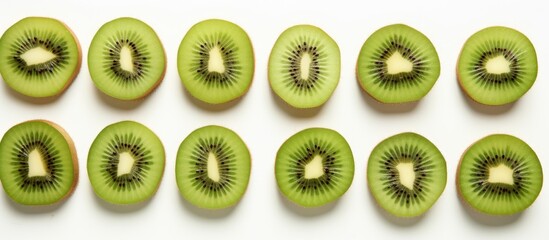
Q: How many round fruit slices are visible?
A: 12